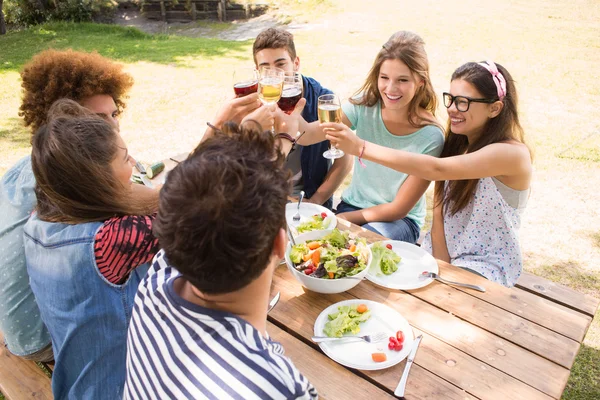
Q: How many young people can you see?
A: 6